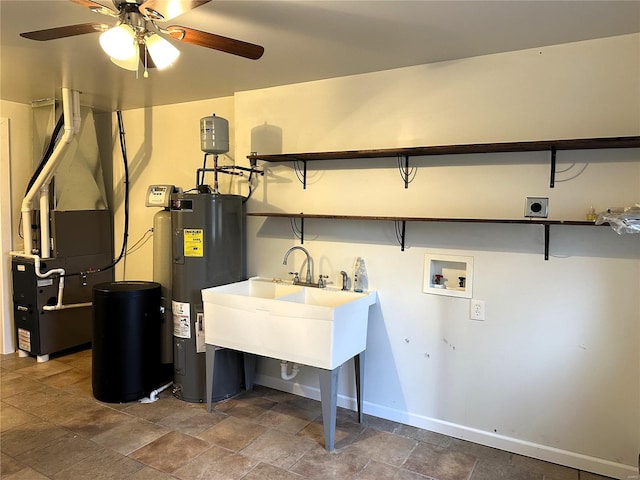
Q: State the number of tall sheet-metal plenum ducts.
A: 1